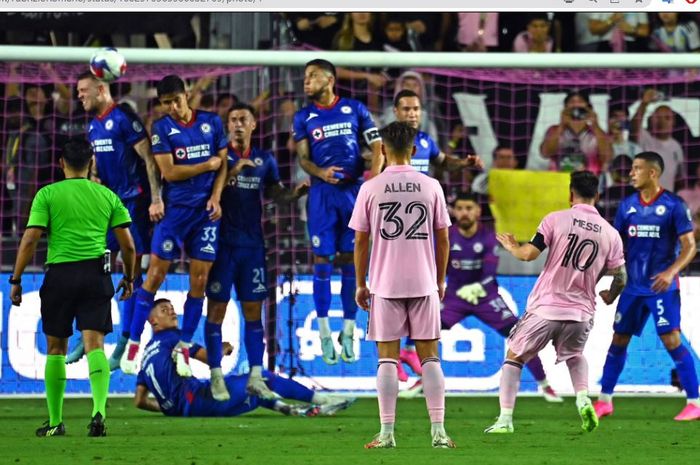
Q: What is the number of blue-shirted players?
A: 7